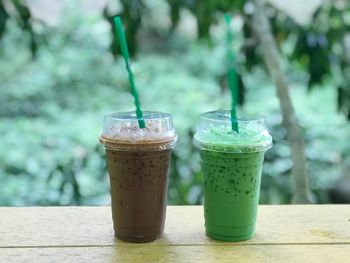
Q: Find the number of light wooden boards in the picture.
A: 2